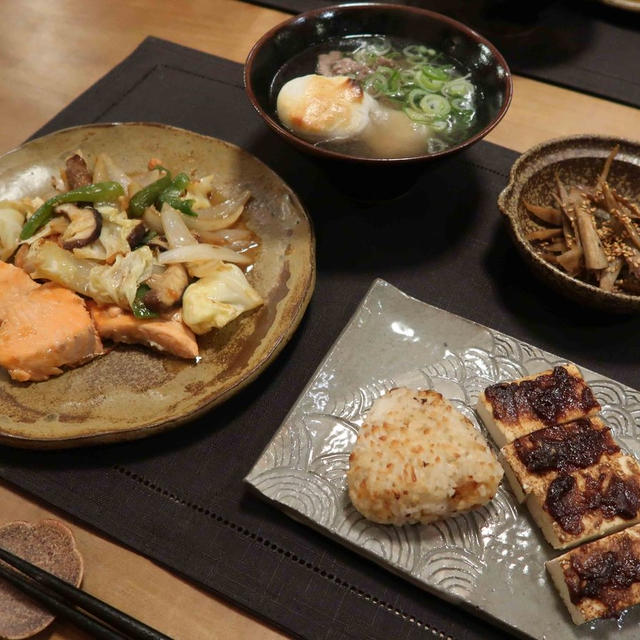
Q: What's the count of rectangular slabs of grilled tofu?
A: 4